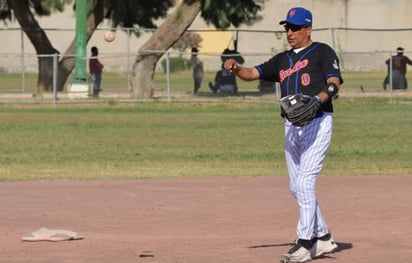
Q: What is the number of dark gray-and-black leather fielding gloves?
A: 1